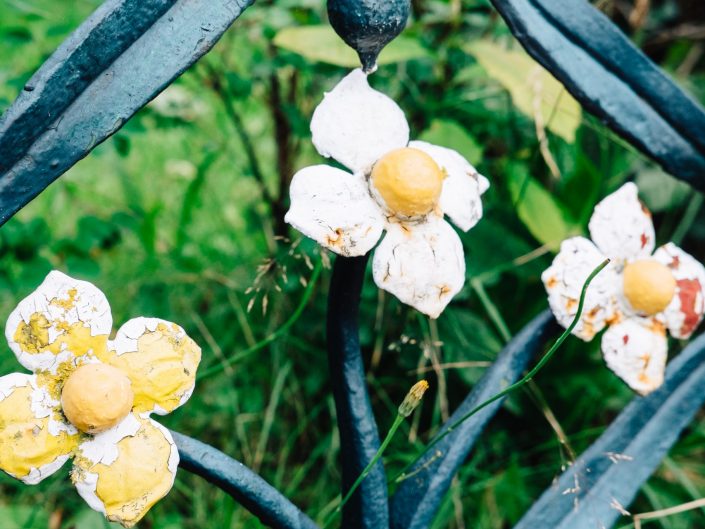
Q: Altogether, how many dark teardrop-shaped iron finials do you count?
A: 1